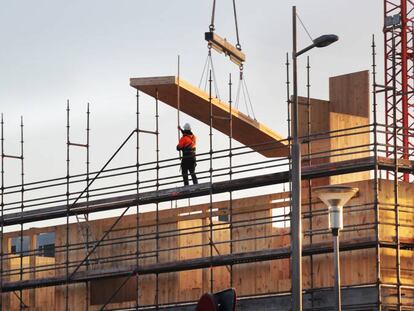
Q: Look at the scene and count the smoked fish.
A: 0